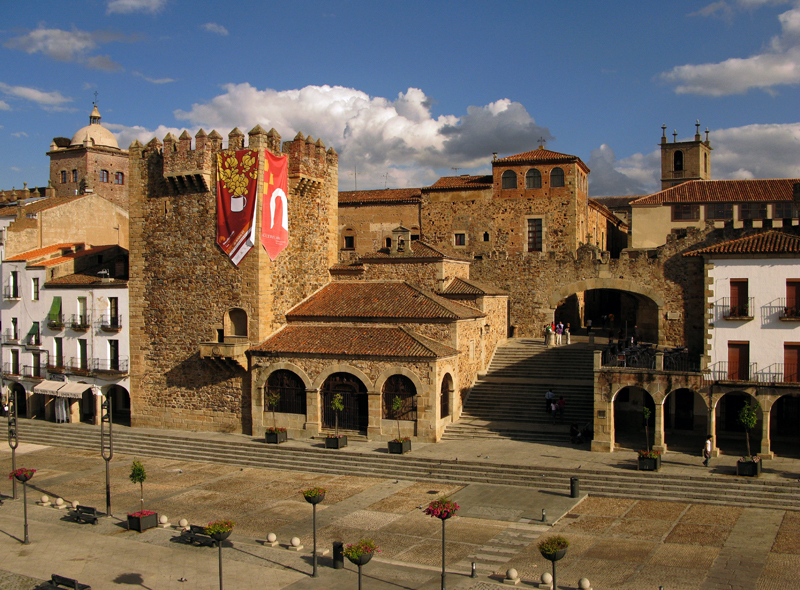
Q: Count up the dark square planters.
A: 6